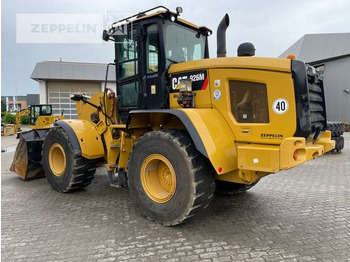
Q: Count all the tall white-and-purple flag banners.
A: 2